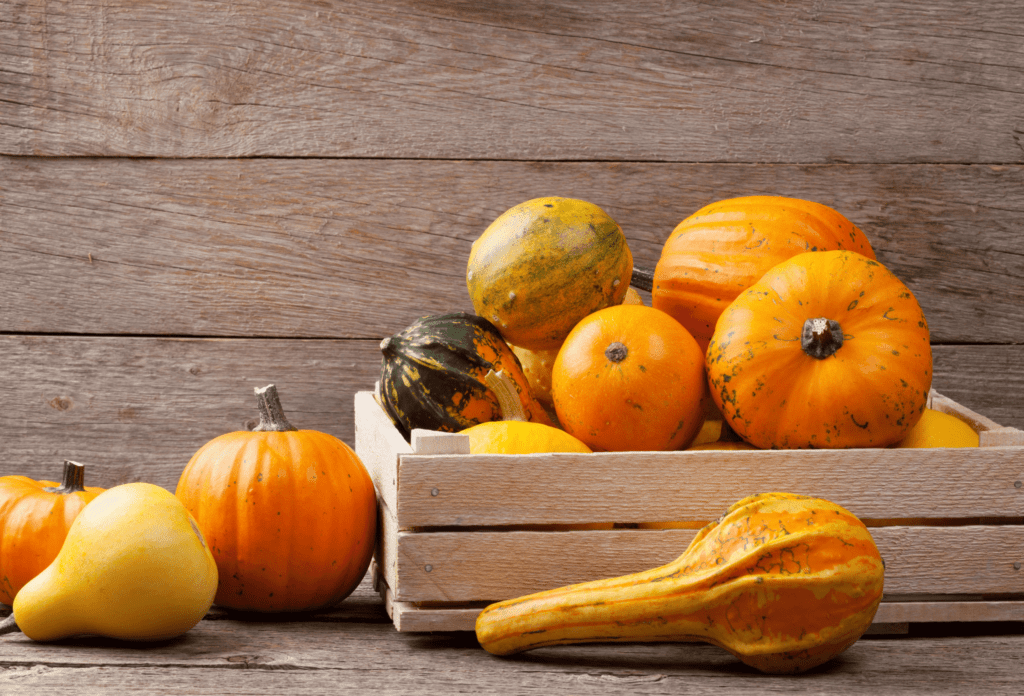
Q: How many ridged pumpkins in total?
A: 4